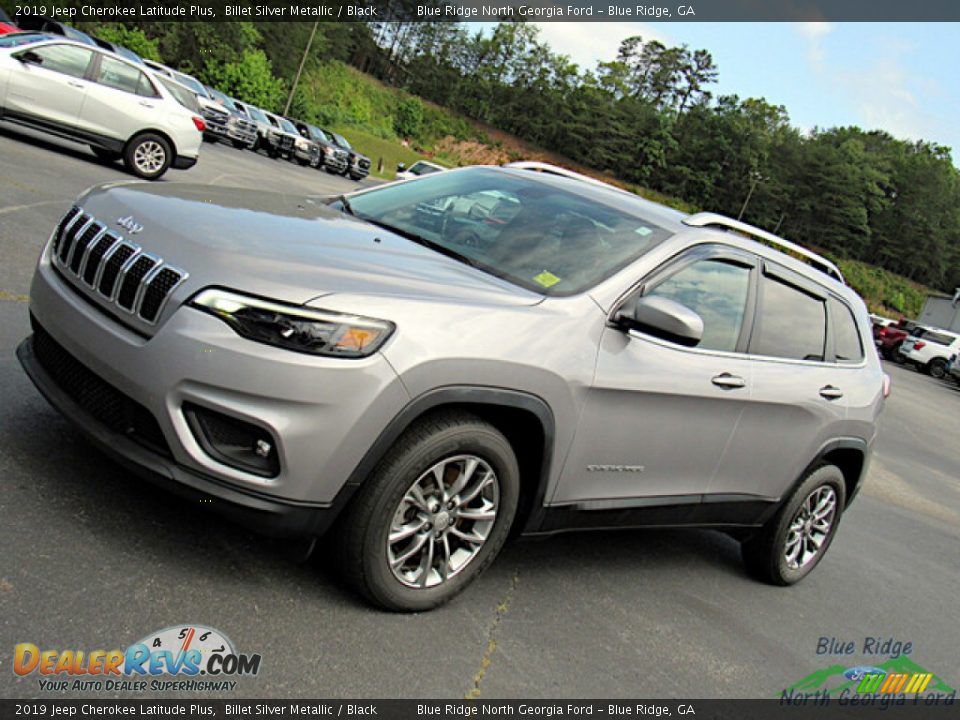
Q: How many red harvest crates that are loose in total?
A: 0